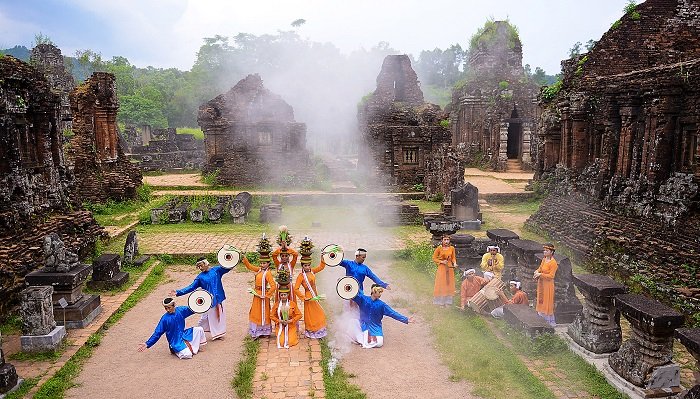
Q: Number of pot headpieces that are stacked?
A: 4